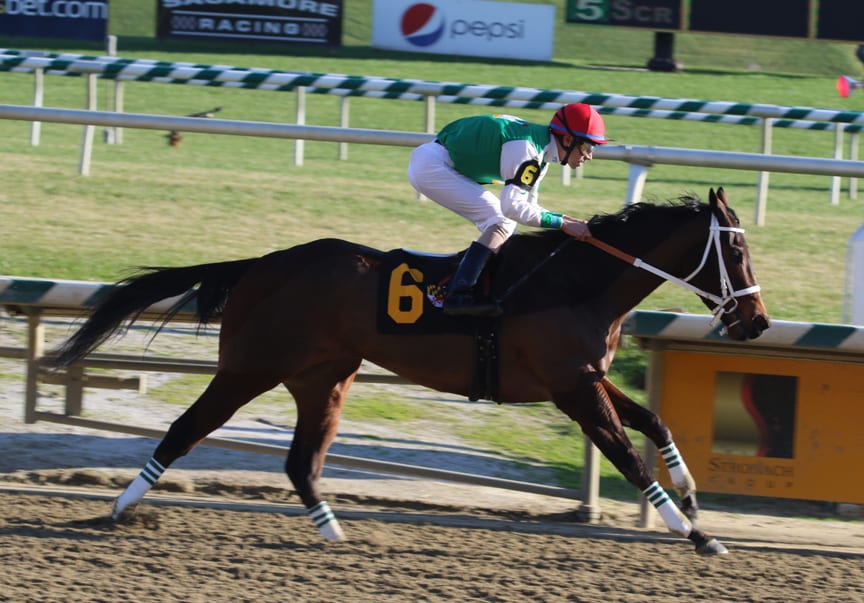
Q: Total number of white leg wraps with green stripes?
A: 4